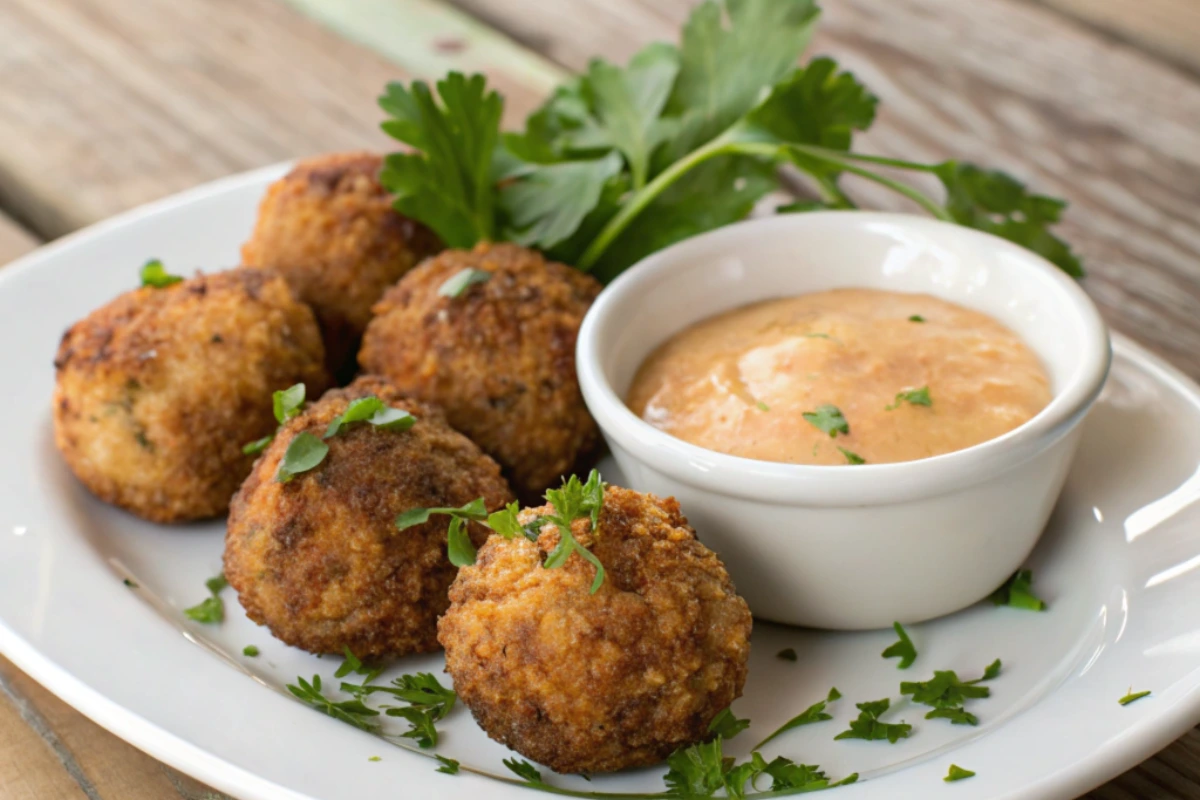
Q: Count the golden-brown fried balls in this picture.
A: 5